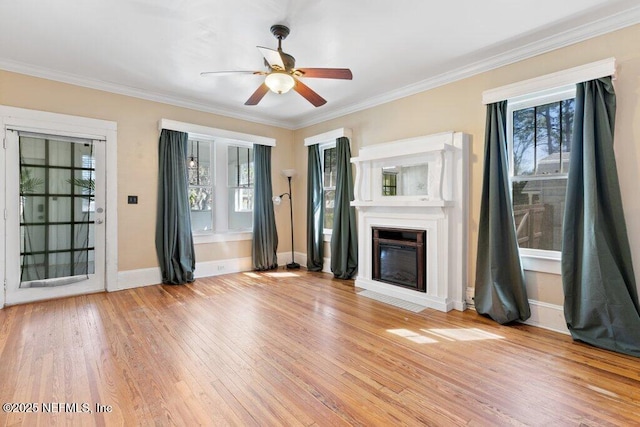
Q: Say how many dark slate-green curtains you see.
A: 6